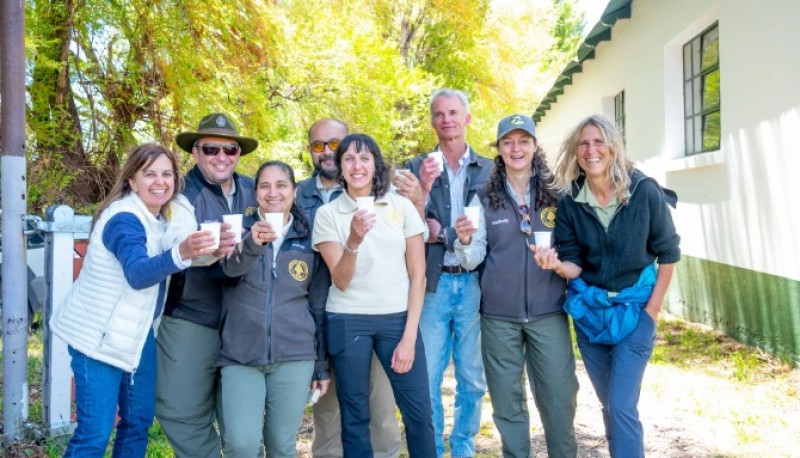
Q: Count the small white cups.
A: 8